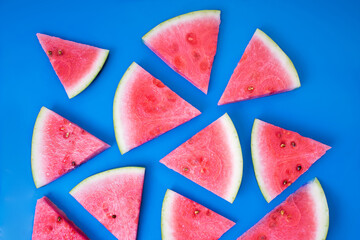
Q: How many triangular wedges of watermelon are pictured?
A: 11